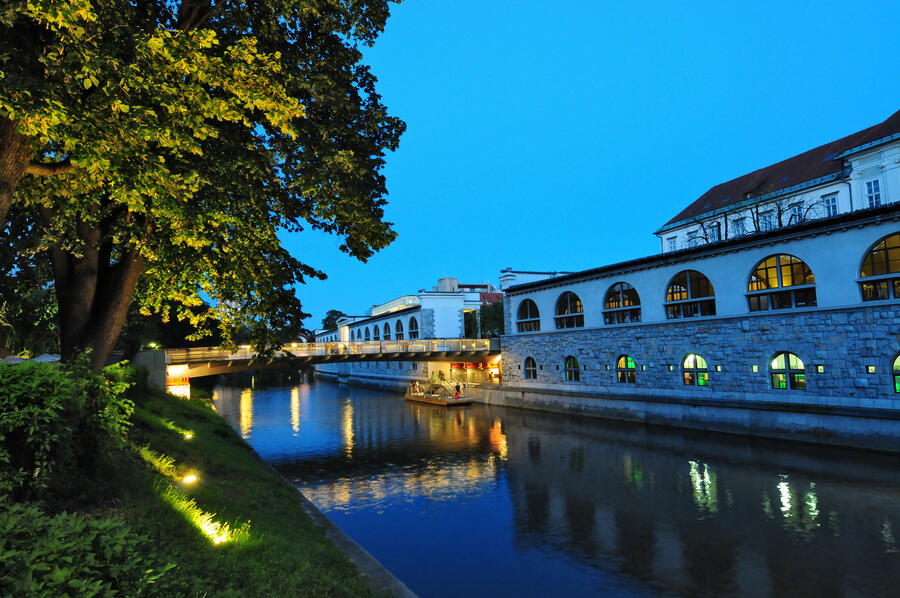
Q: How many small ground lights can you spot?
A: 3